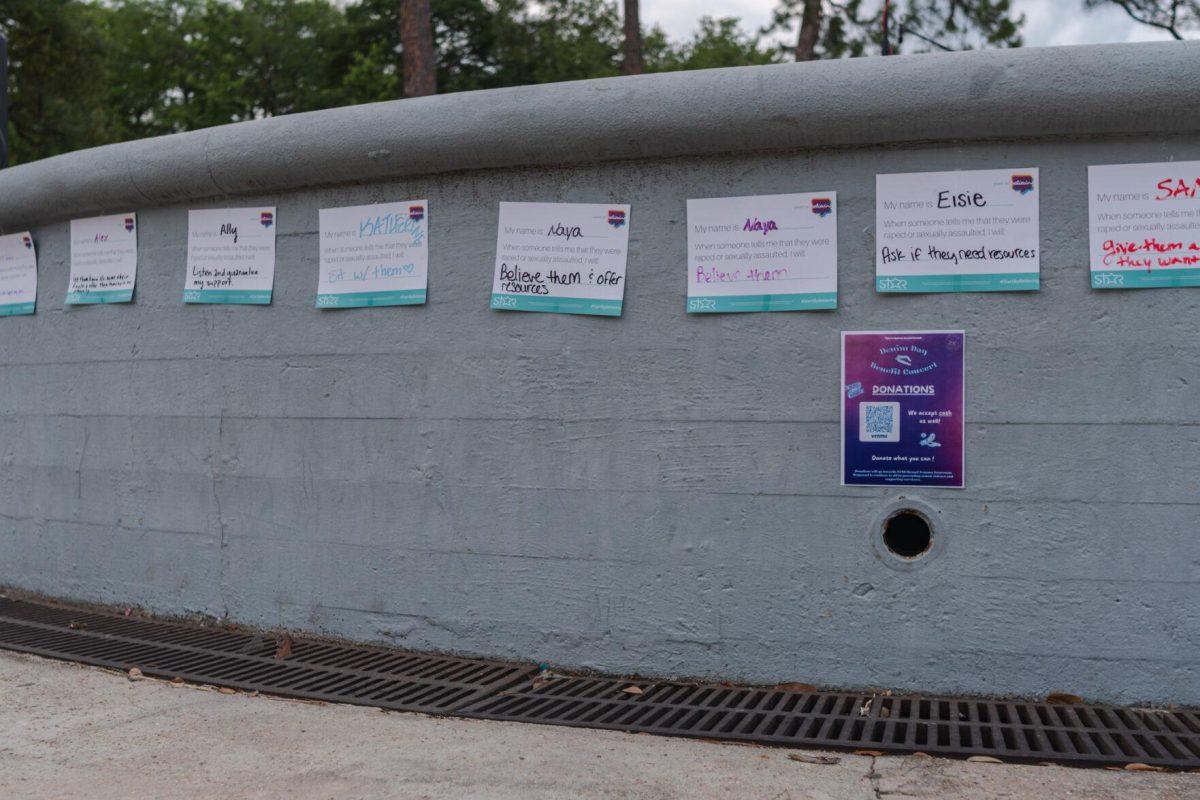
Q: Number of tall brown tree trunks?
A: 3